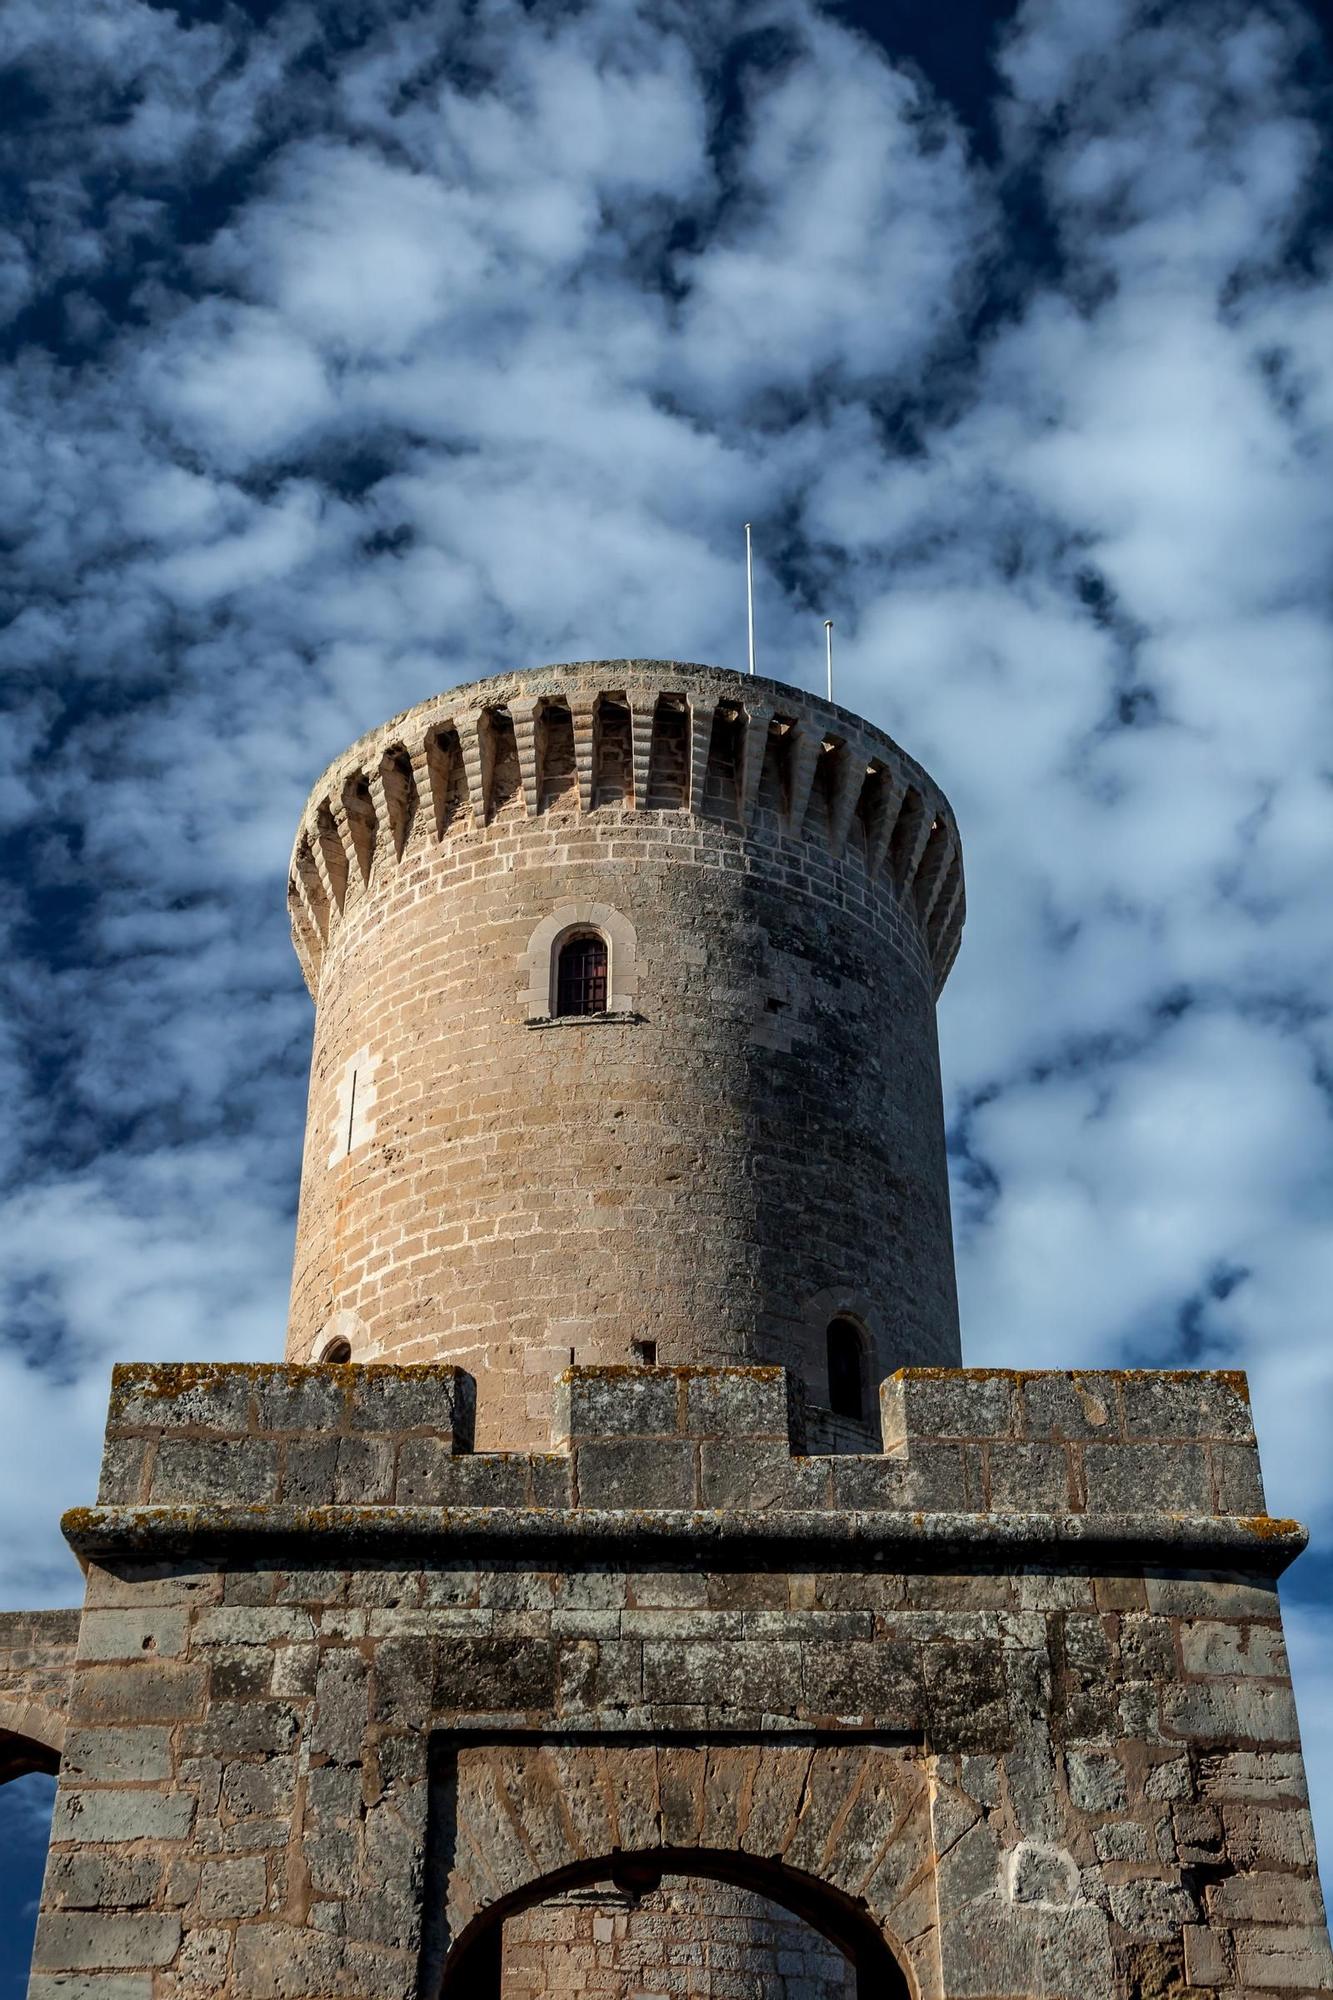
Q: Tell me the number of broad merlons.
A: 3